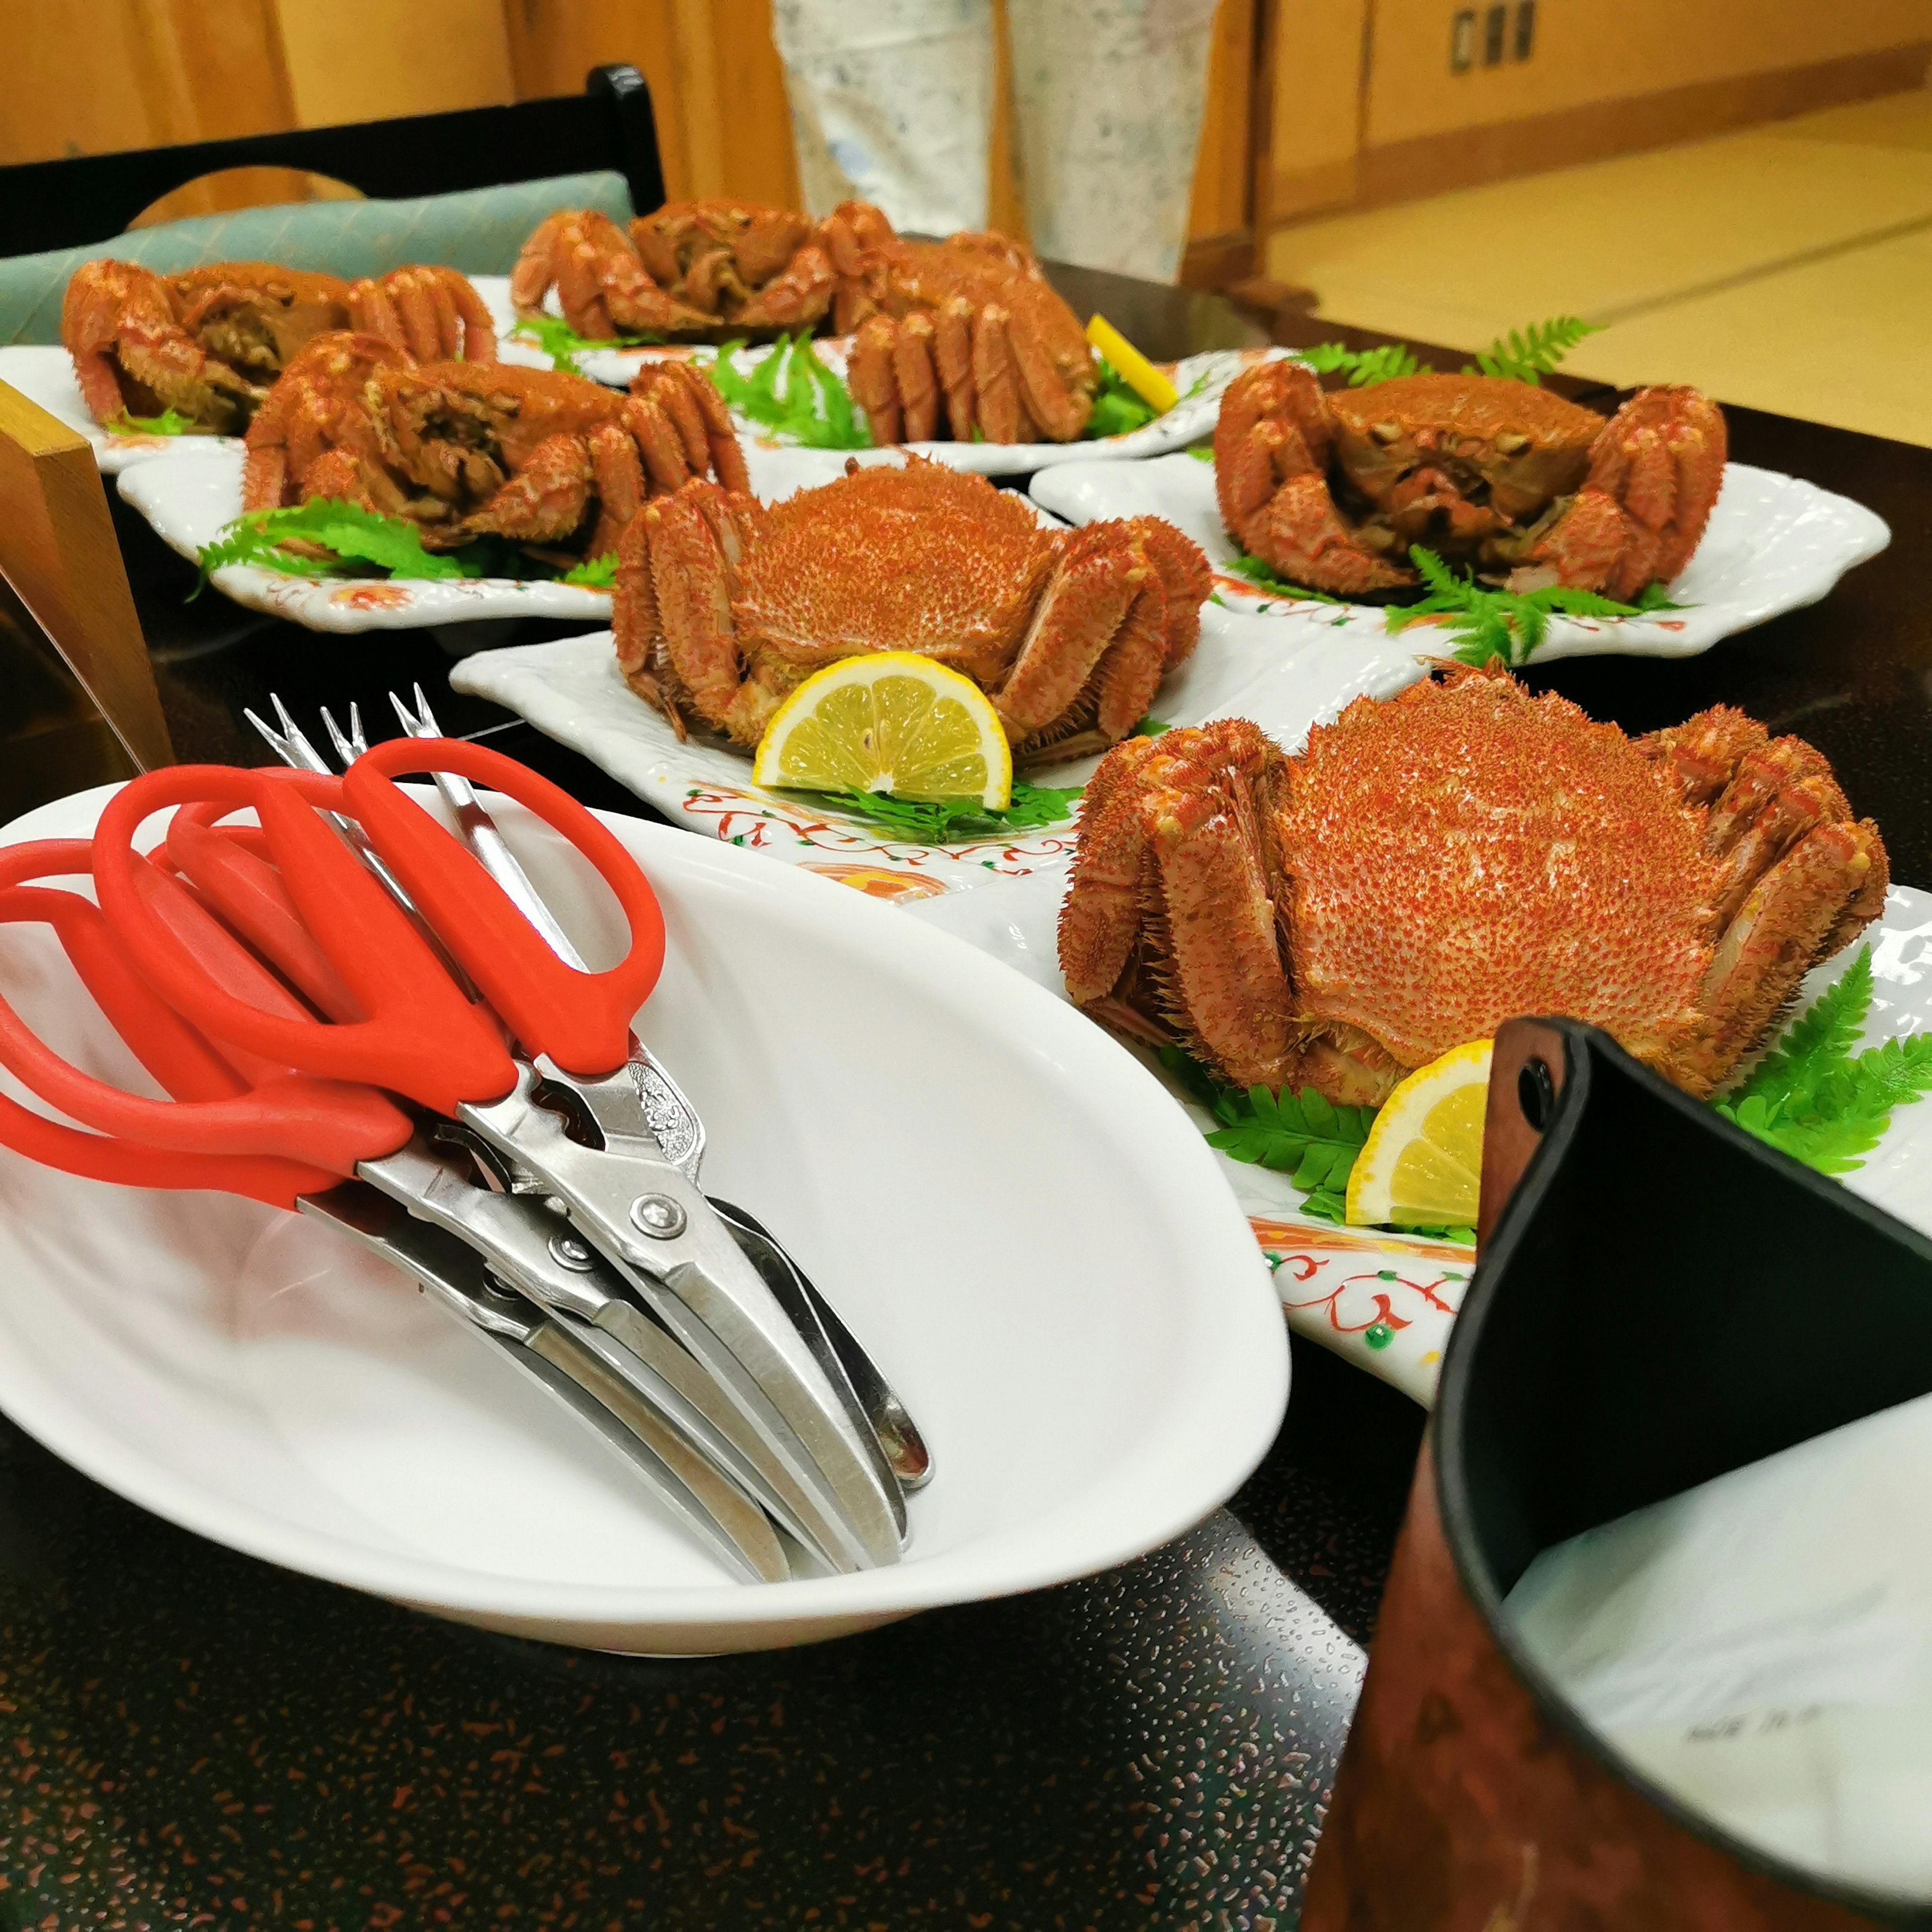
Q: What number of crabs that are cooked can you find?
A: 7